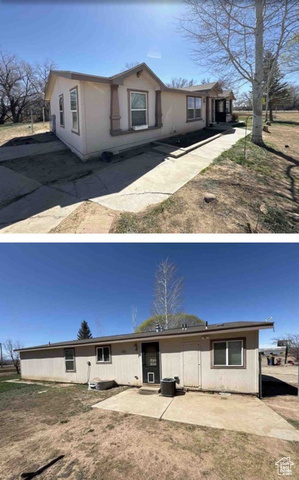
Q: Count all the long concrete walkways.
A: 1